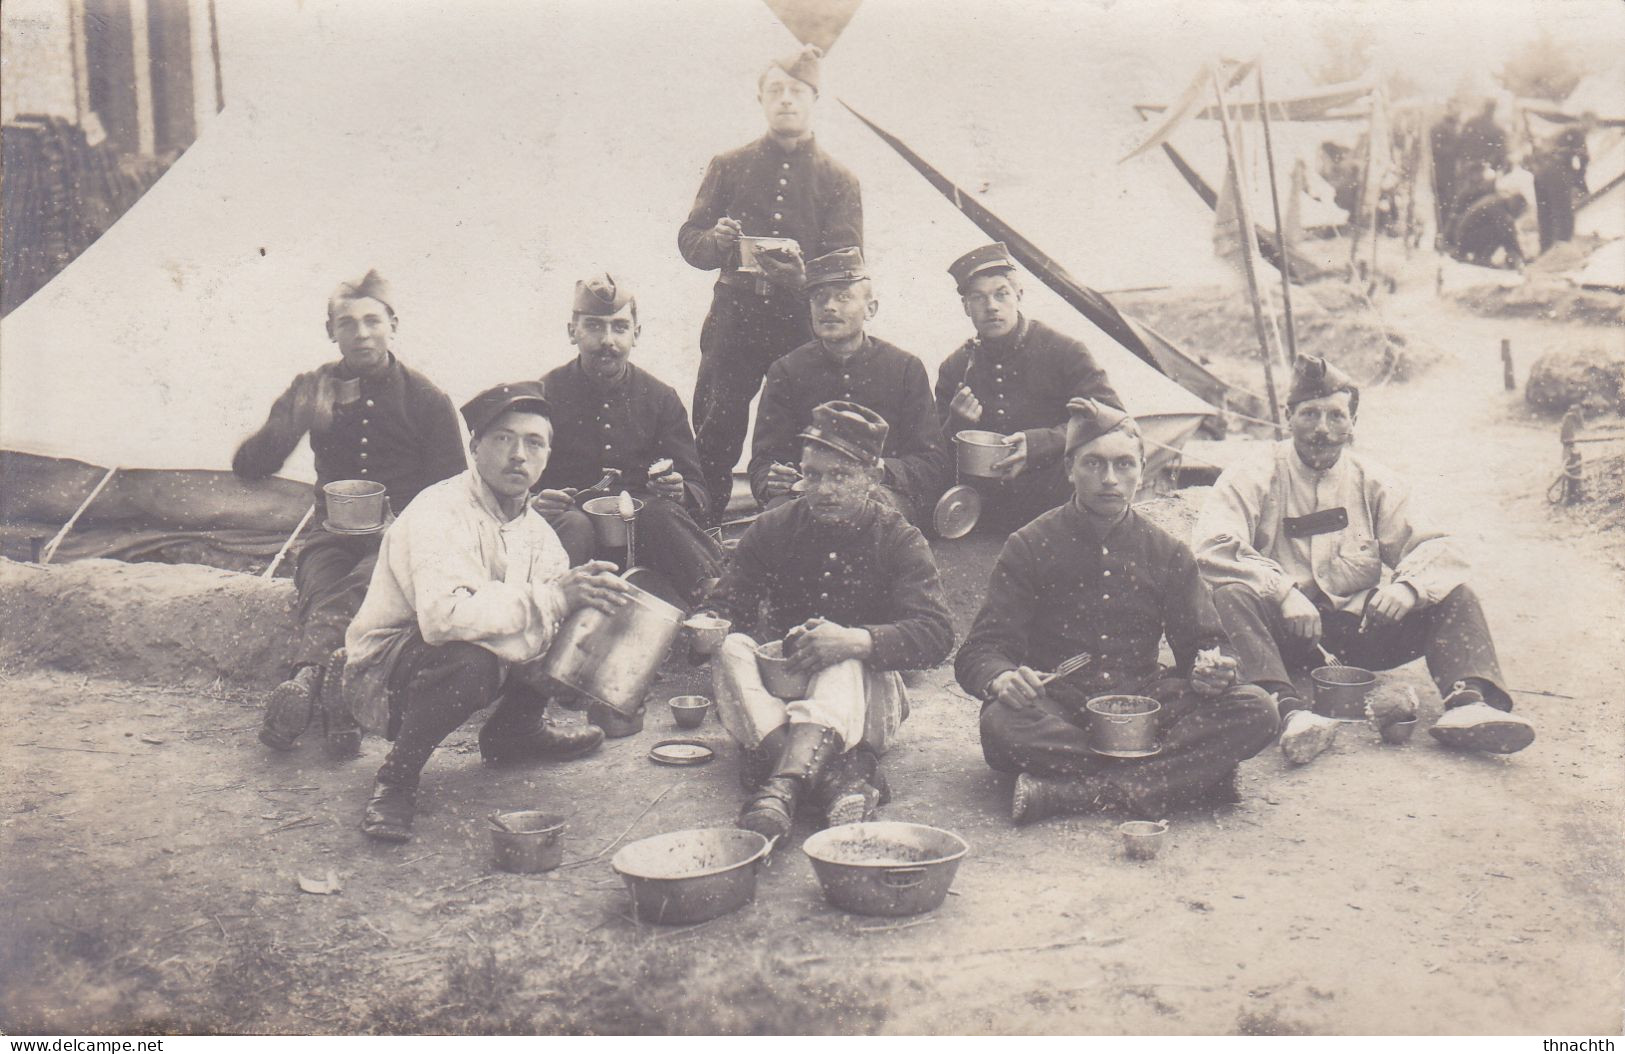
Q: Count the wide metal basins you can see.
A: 2